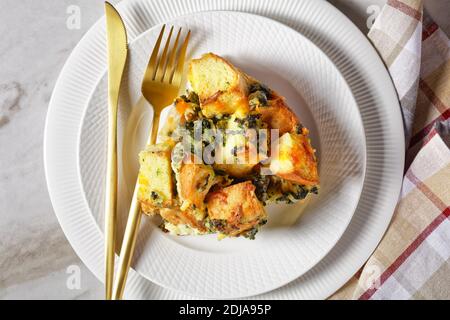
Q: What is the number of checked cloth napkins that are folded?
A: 1